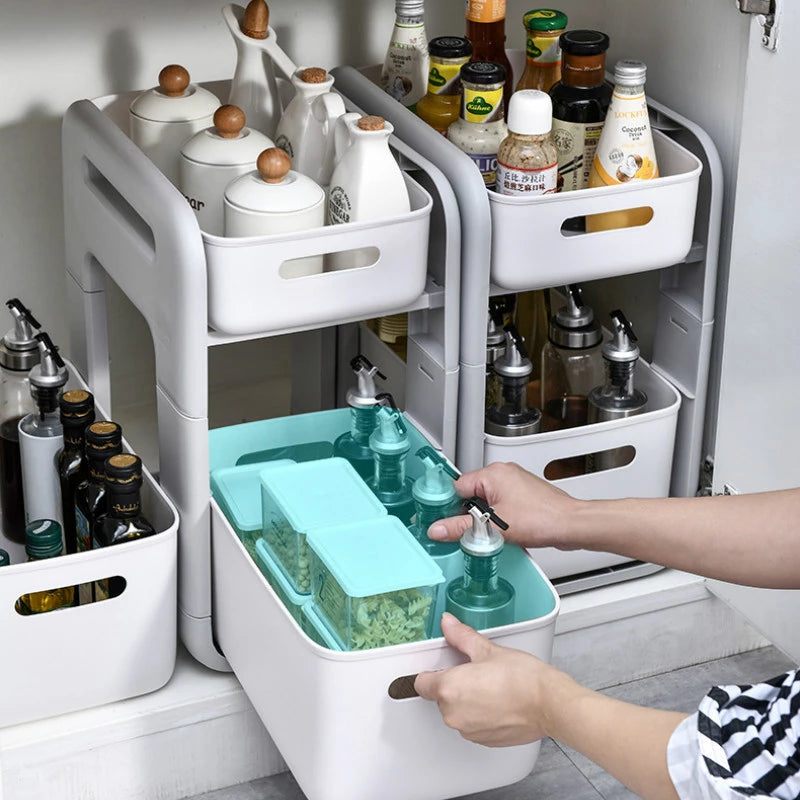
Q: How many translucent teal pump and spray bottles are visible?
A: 4